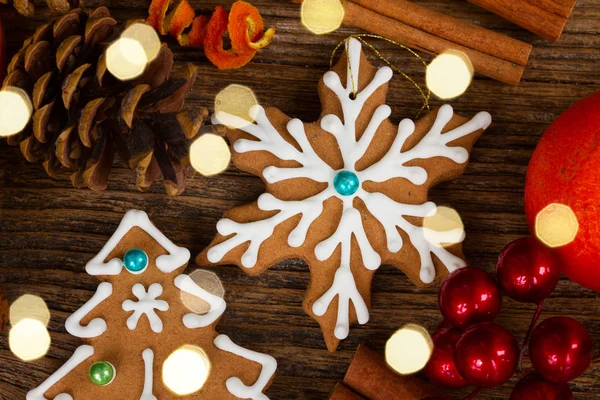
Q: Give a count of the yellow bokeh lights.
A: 14